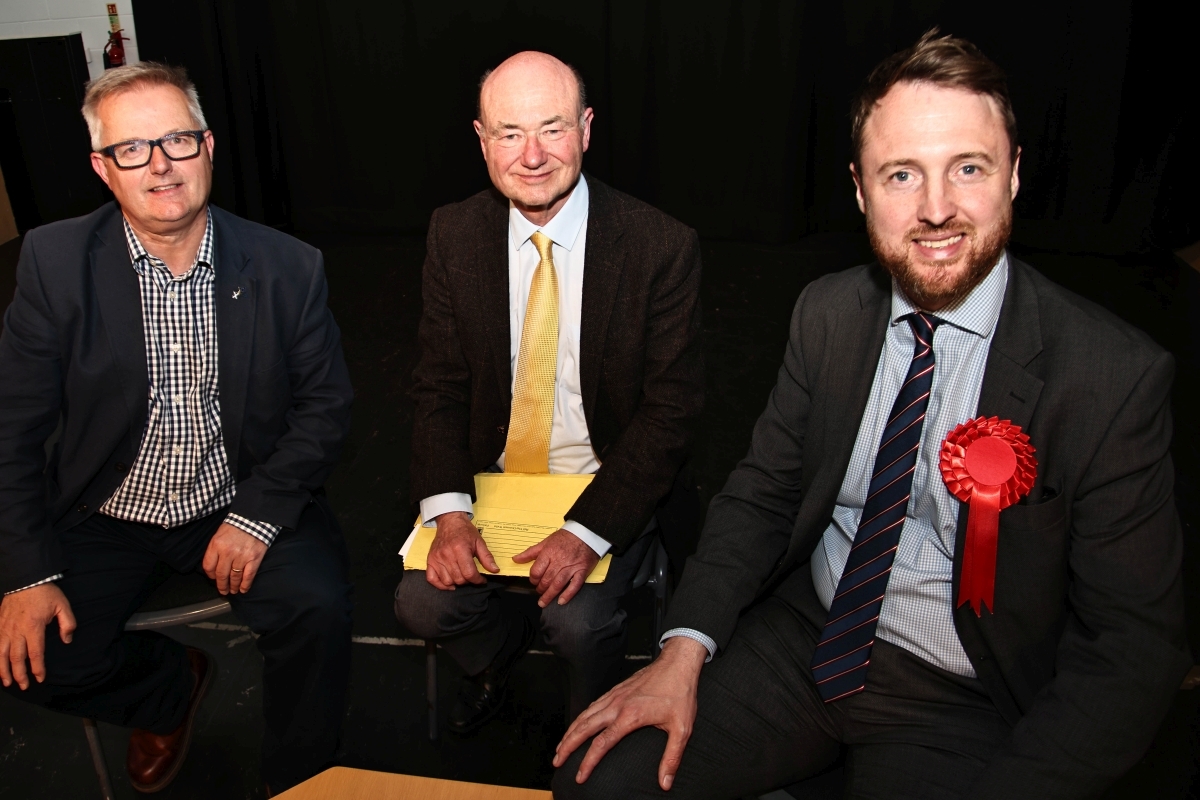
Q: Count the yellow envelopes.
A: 1